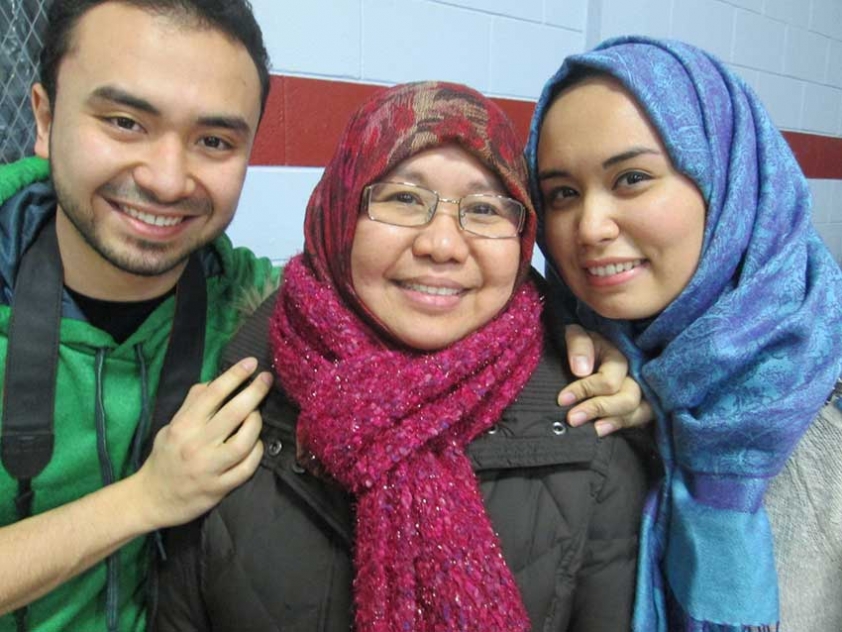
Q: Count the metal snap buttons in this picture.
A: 4